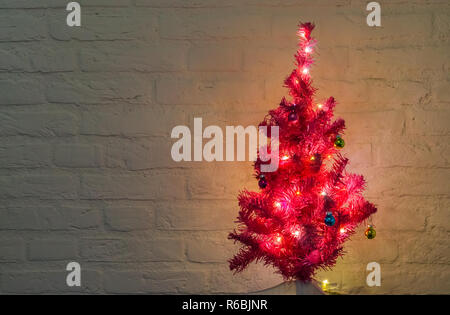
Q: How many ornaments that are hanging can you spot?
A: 5